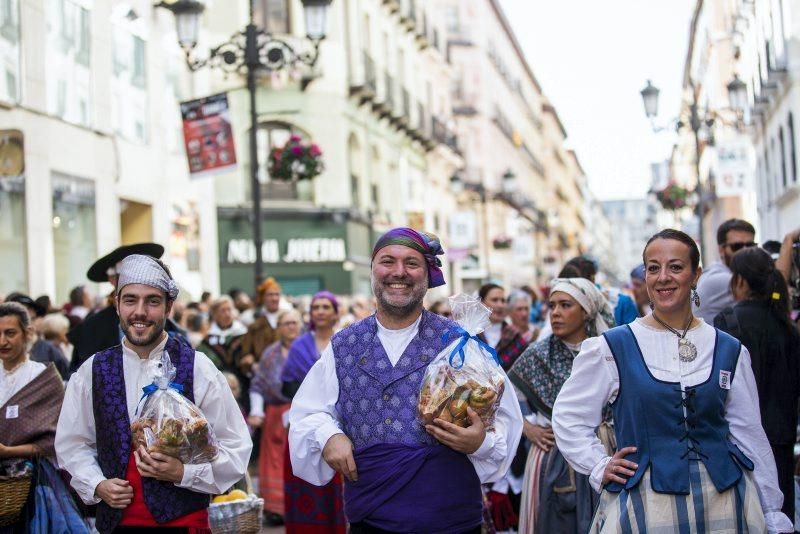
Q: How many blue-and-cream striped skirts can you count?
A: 1